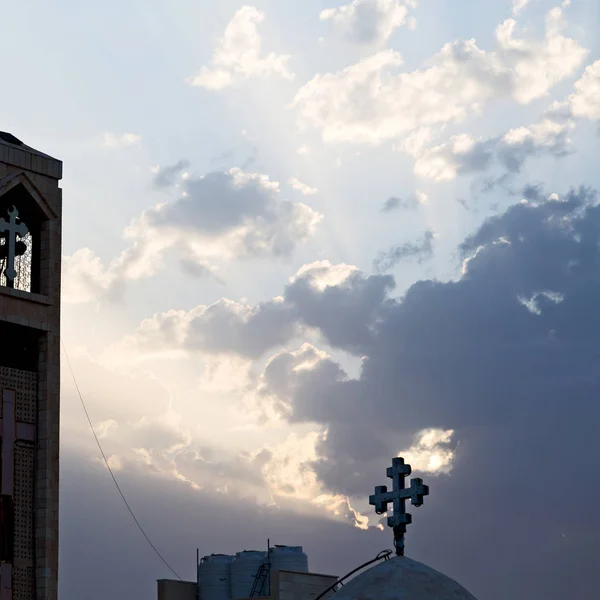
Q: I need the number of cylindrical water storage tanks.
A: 3